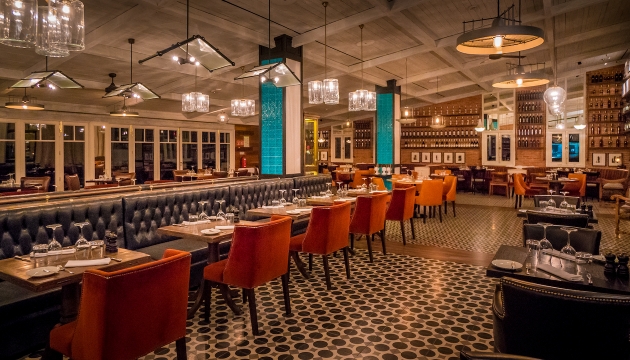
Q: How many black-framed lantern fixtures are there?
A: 4